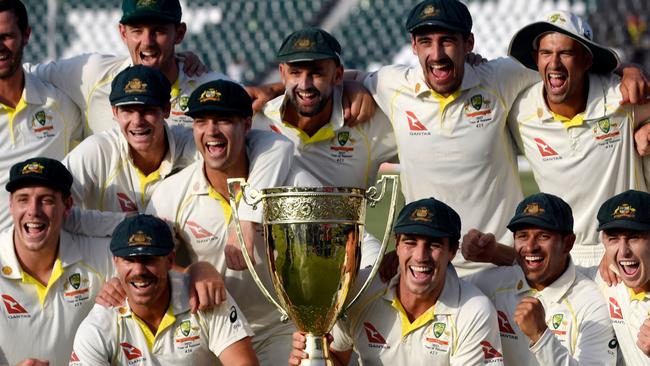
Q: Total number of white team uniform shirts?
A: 12